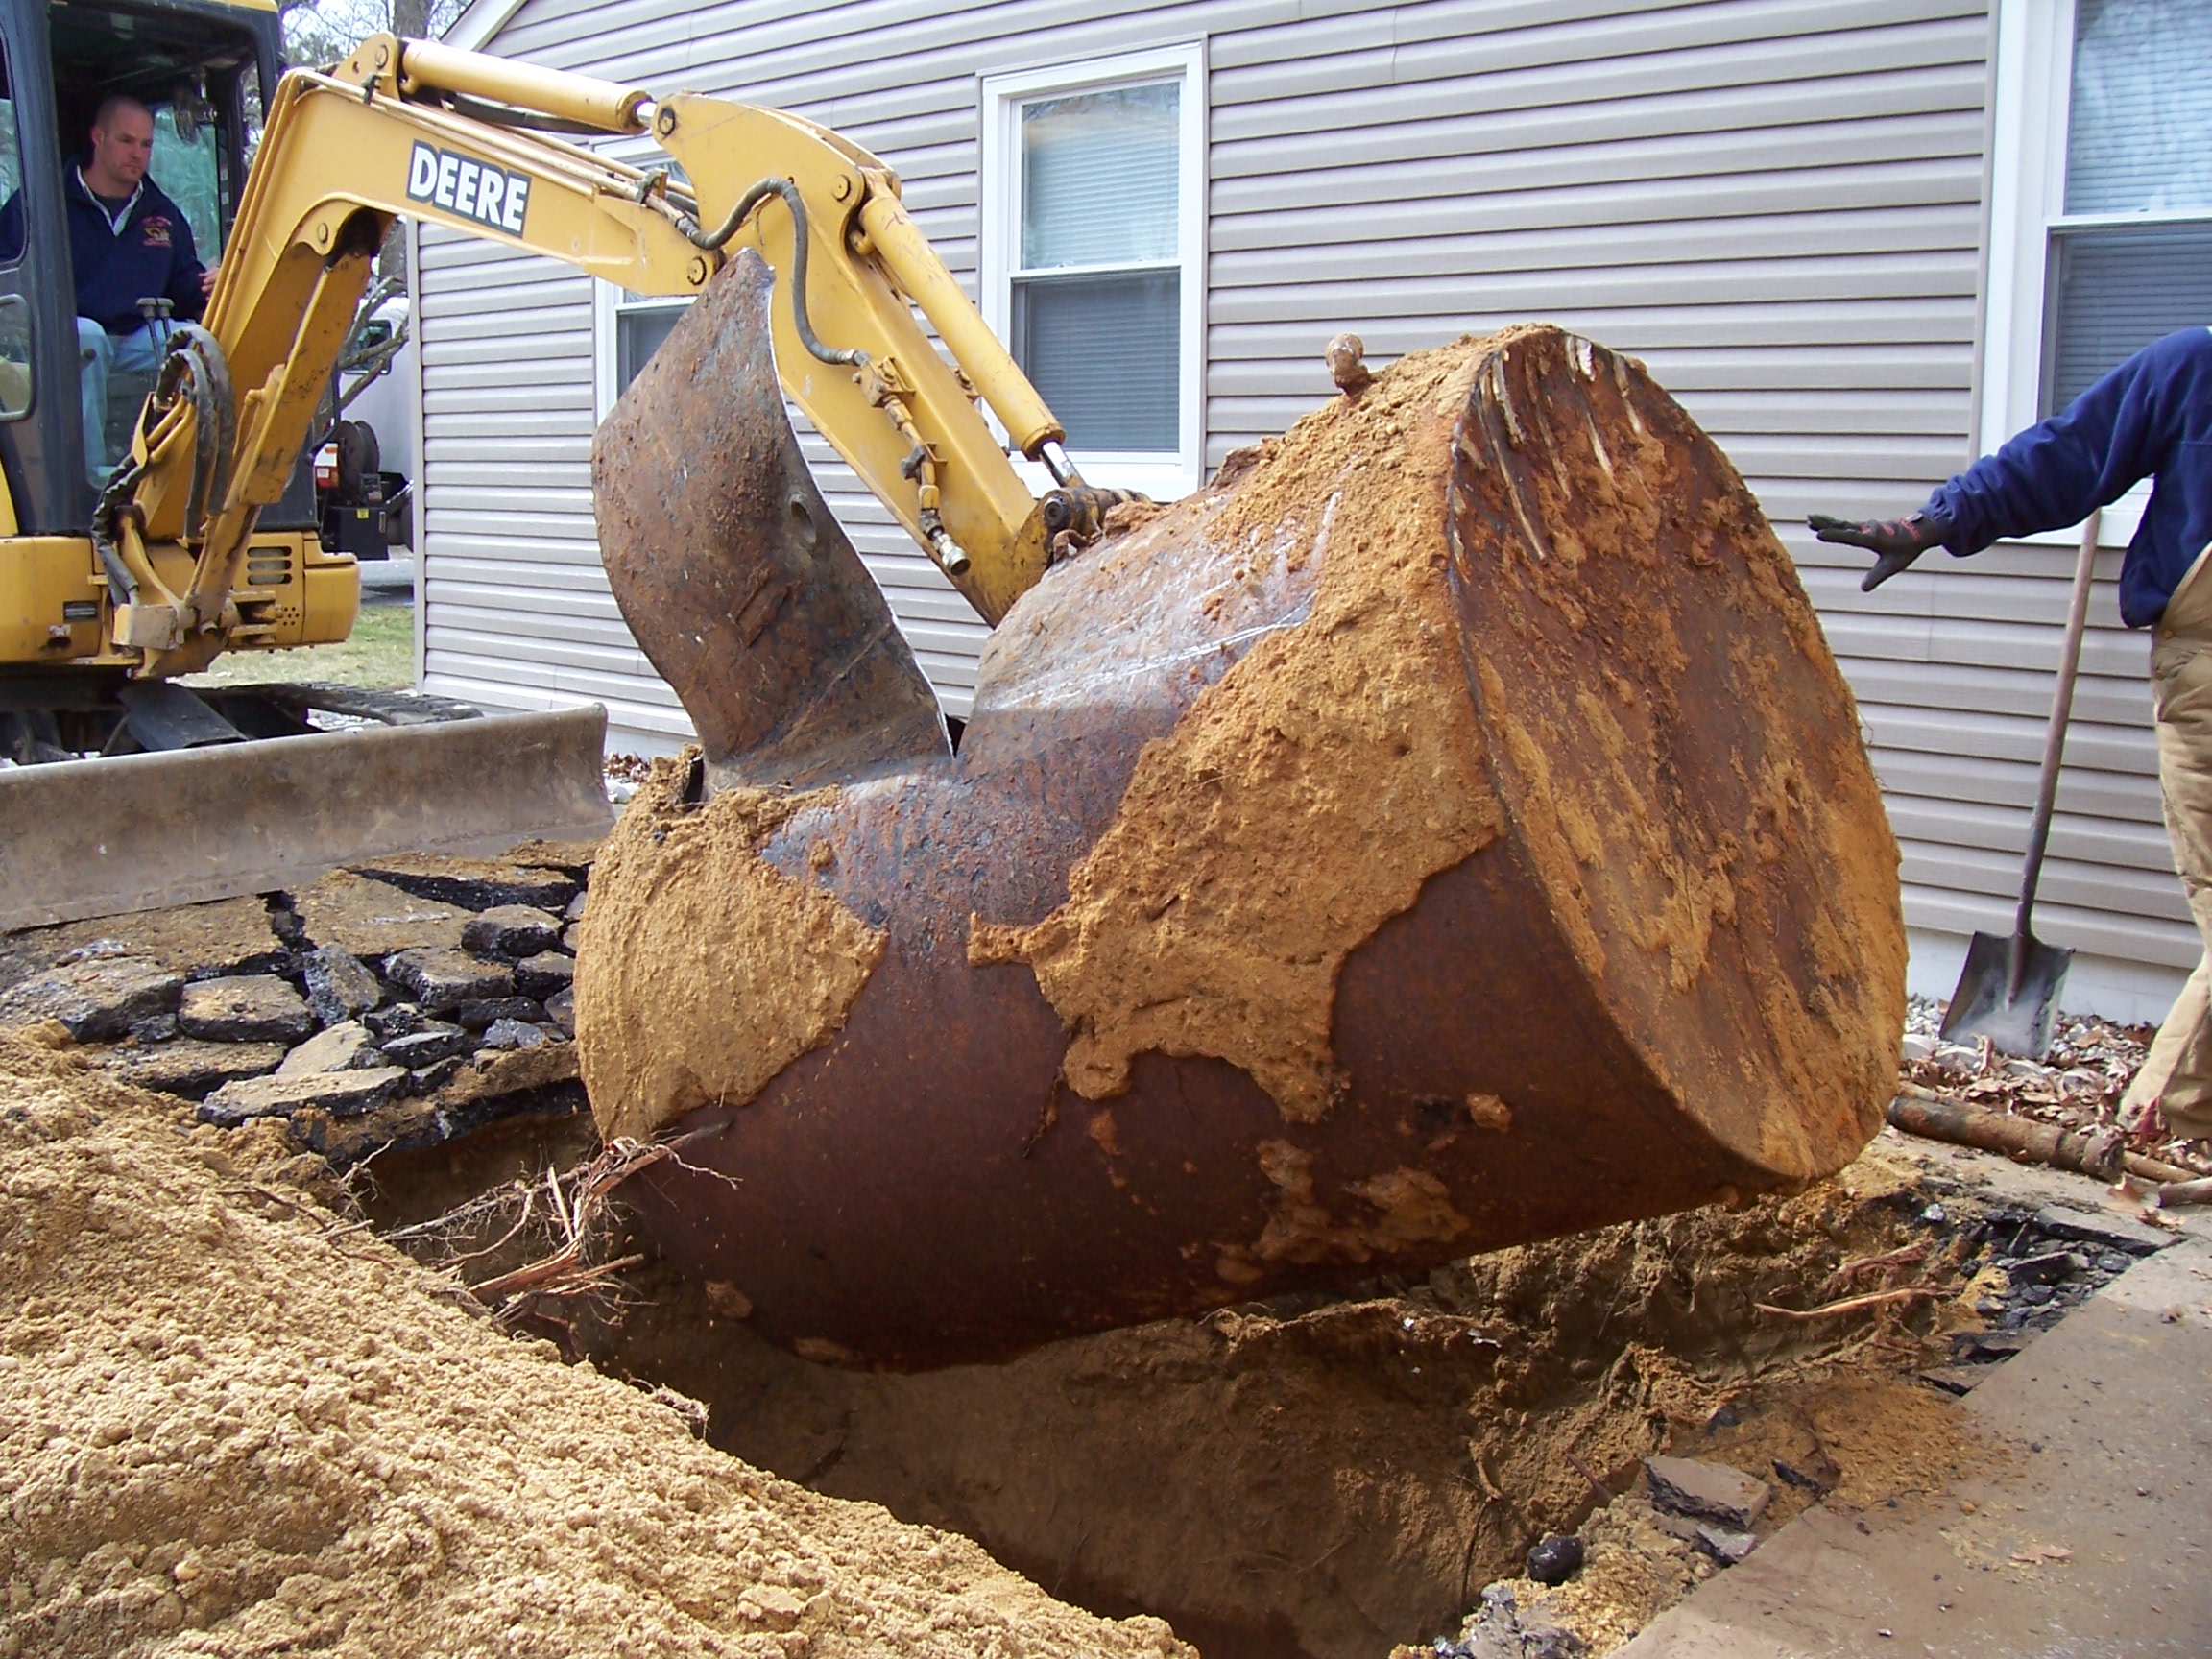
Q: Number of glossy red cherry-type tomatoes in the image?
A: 0